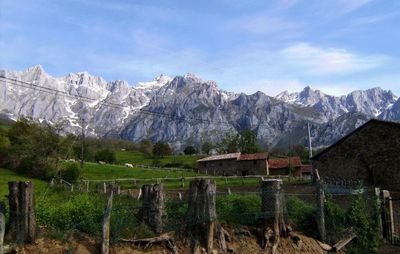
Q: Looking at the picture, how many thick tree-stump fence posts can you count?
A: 4